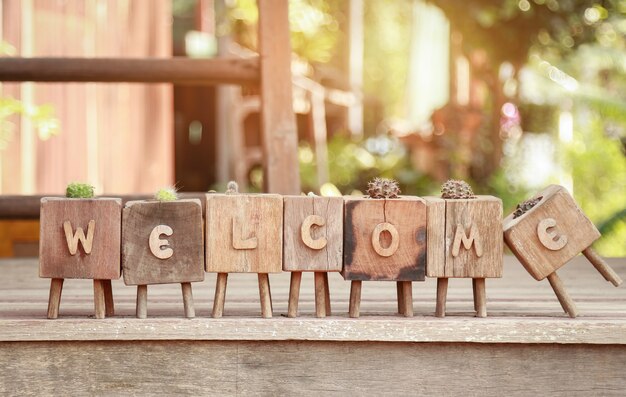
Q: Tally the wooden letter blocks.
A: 7